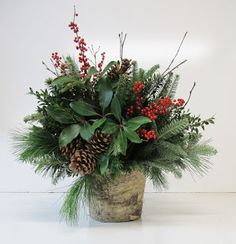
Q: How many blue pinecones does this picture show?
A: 0